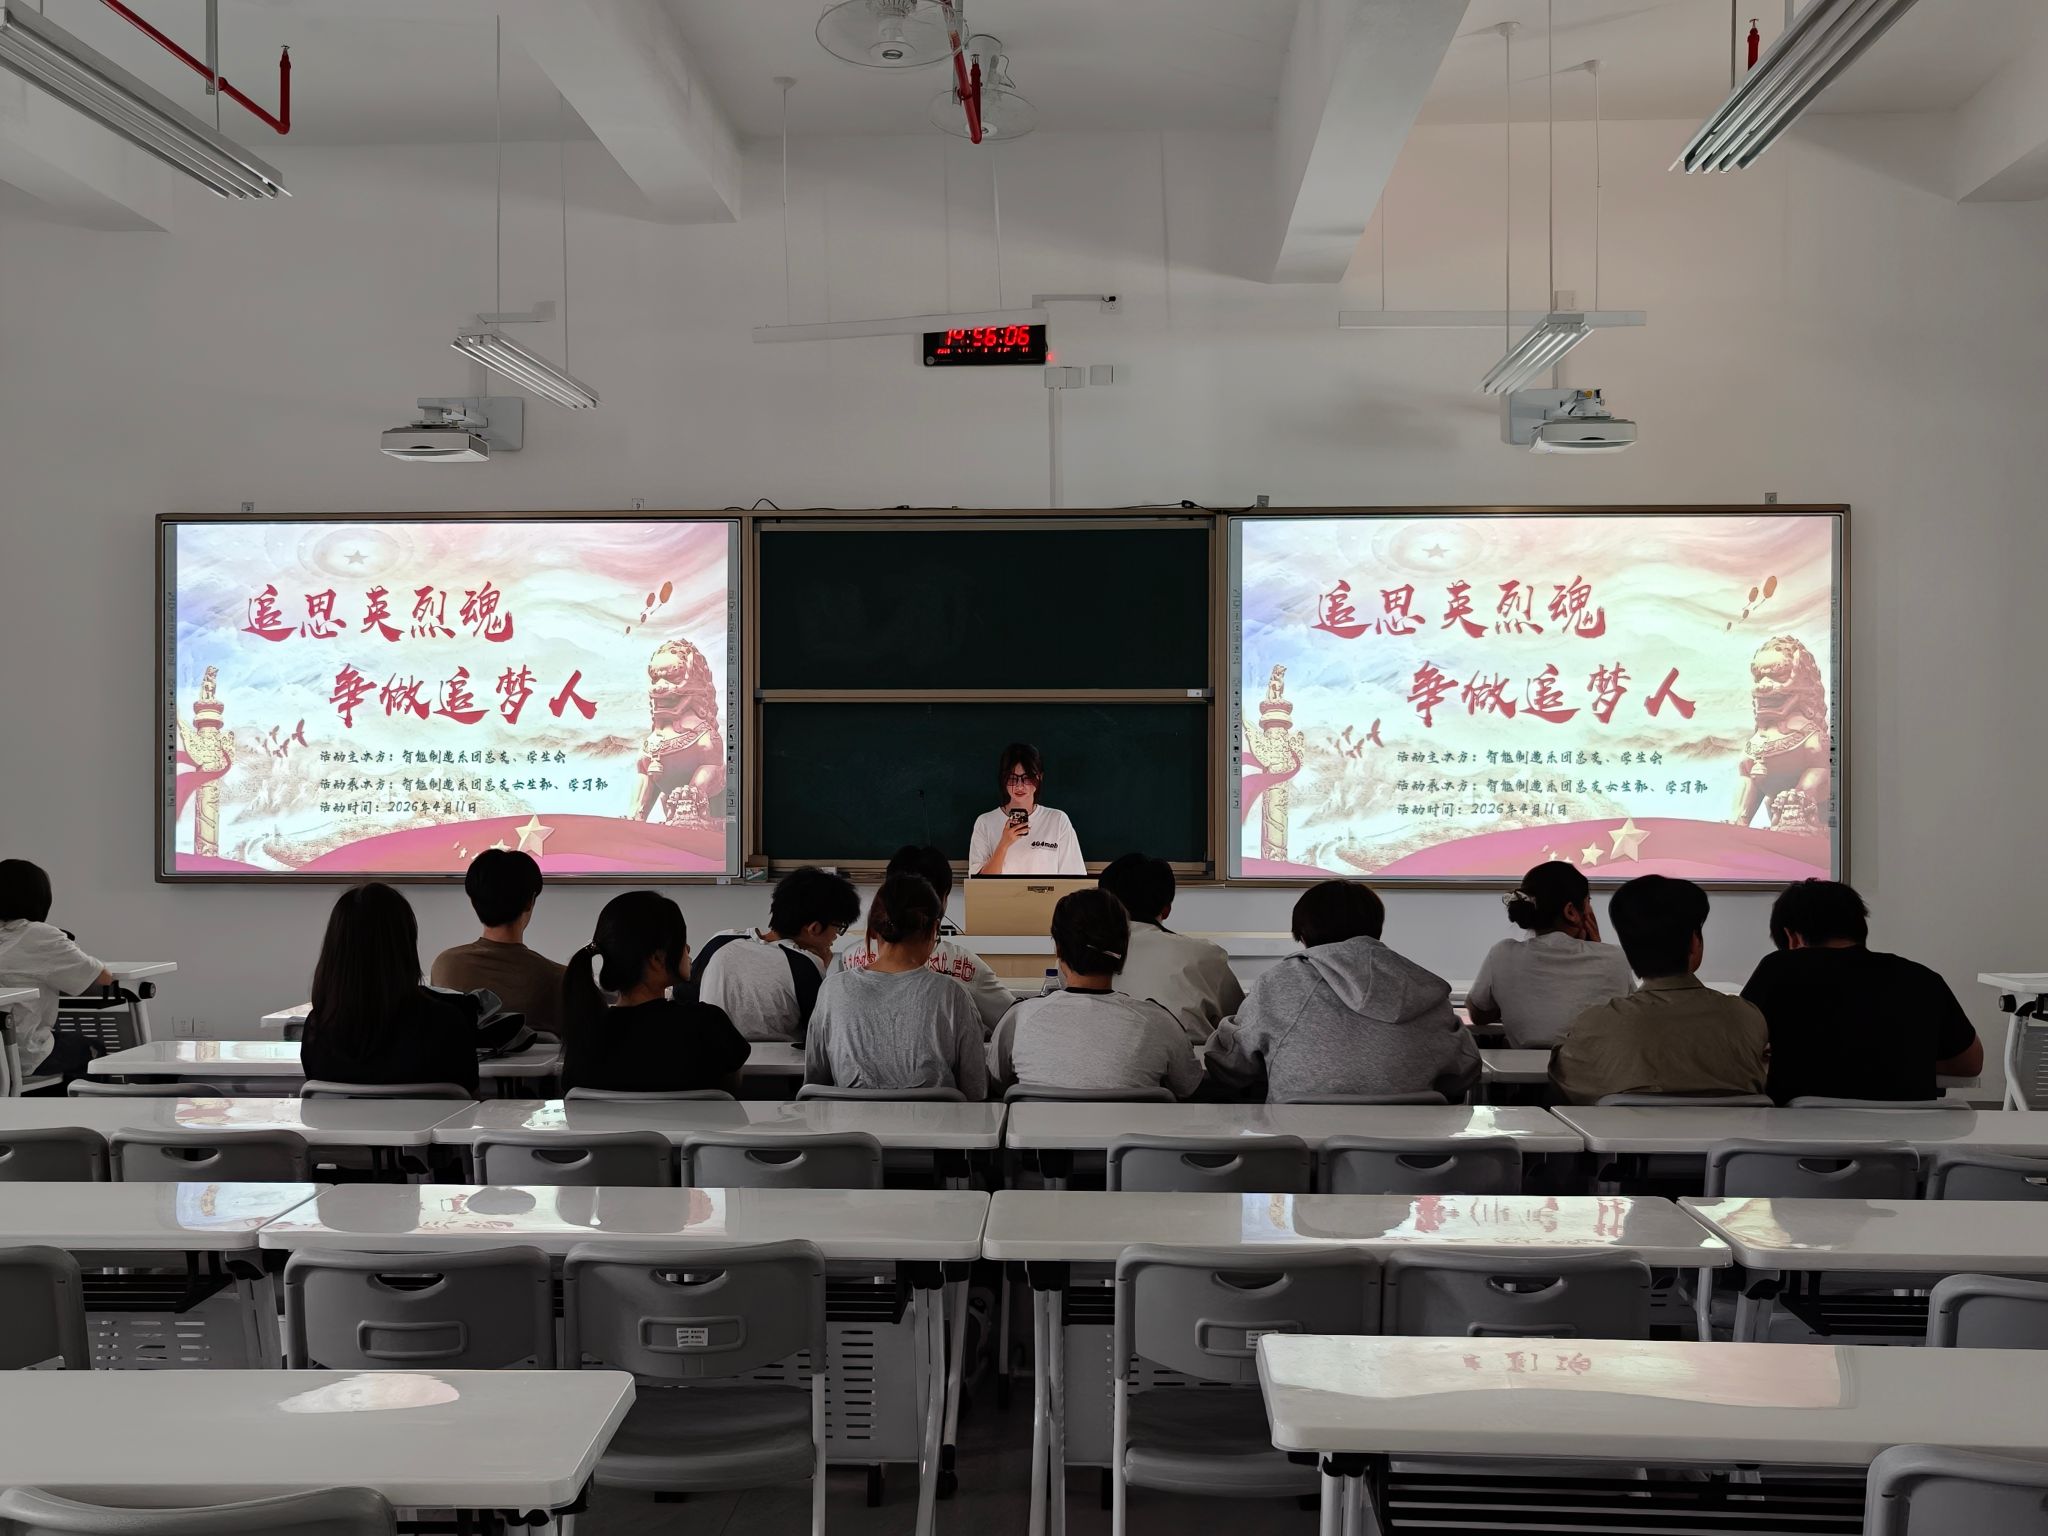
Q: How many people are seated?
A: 13